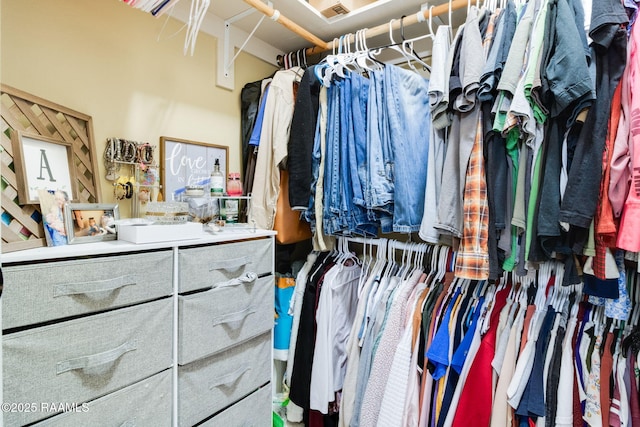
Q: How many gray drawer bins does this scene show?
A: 7